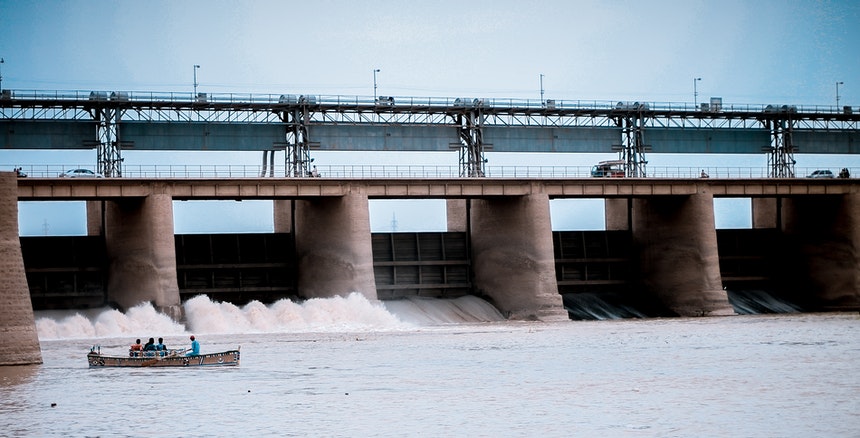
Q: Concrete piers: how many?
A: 6